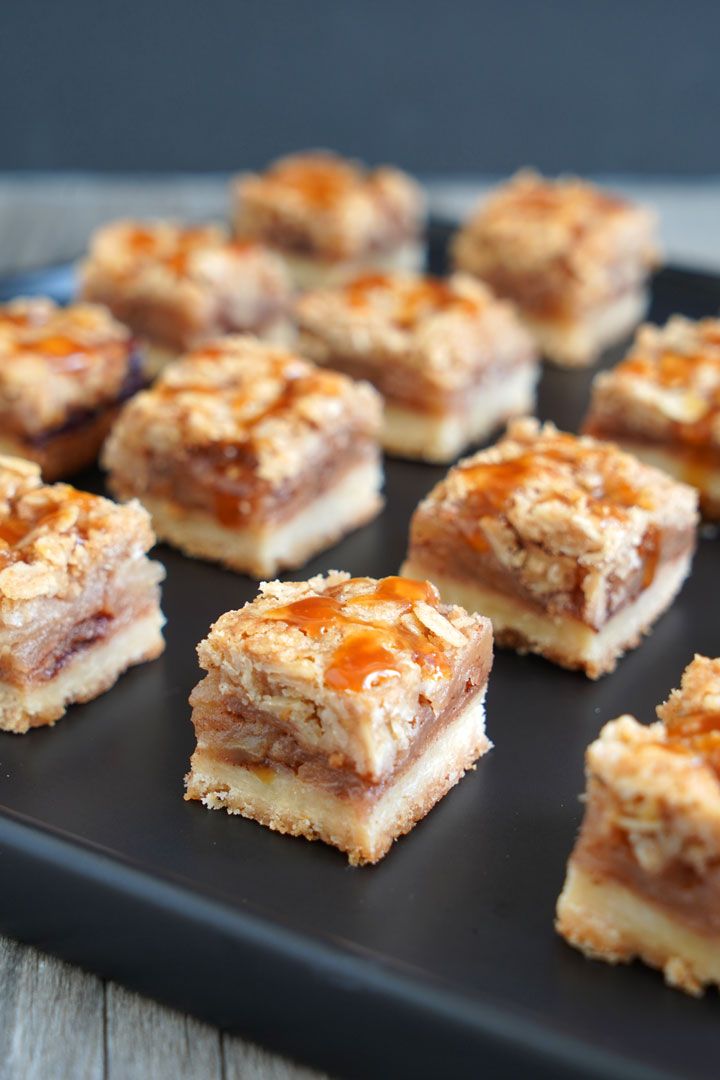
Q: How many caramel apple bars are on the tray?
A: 11